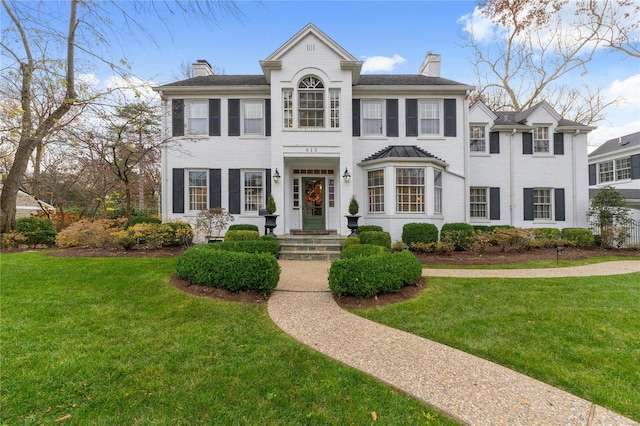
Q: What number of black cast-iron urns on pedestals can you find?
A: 2